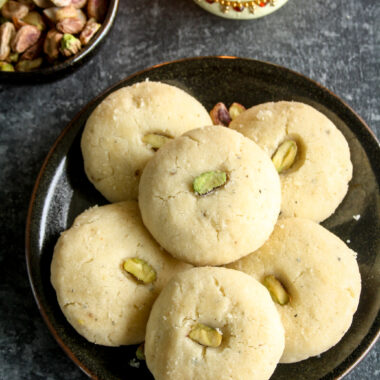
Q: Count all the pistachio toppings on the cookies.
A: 6